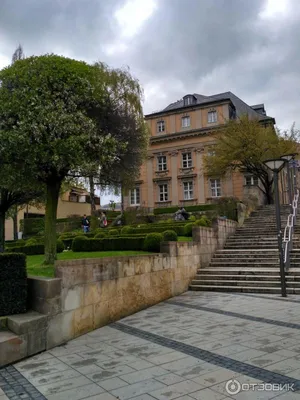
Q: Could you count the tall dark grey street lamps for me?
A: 2